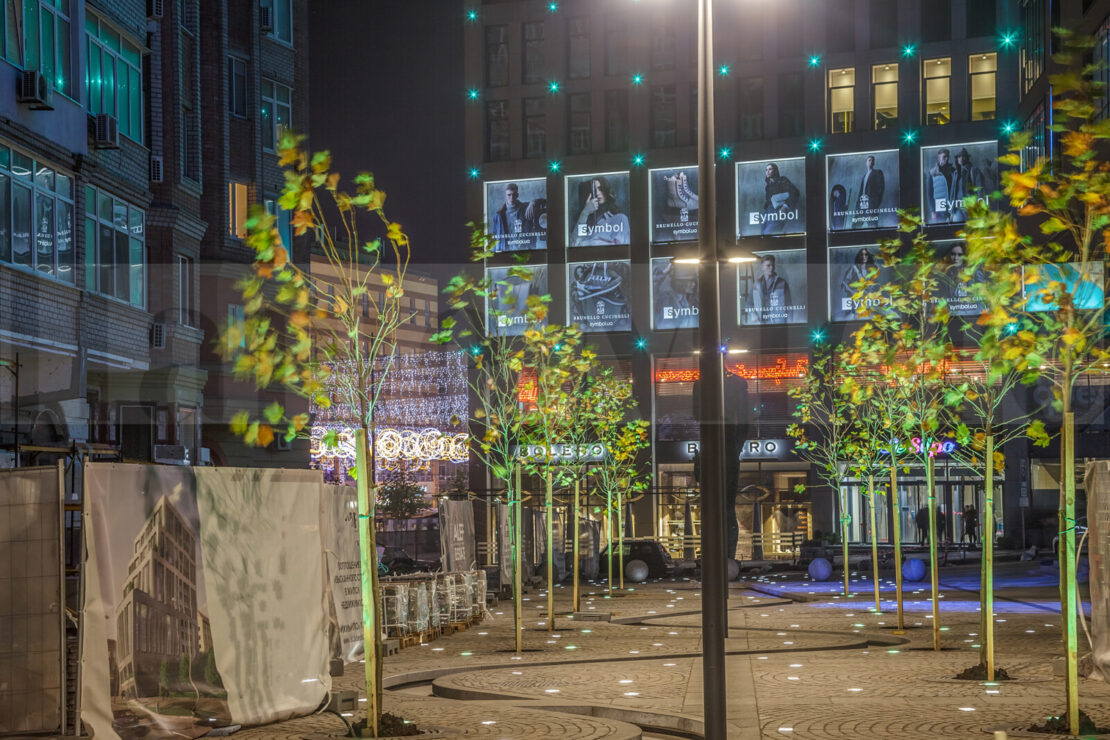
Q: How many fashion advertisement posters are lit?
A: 12